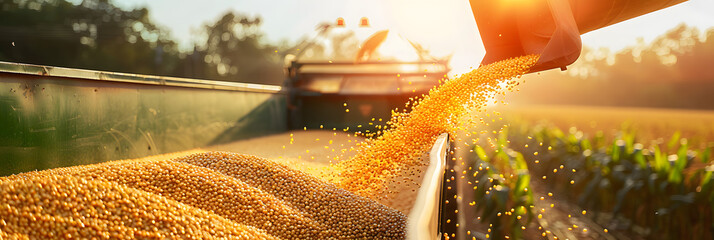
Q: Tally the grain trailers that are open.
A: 1